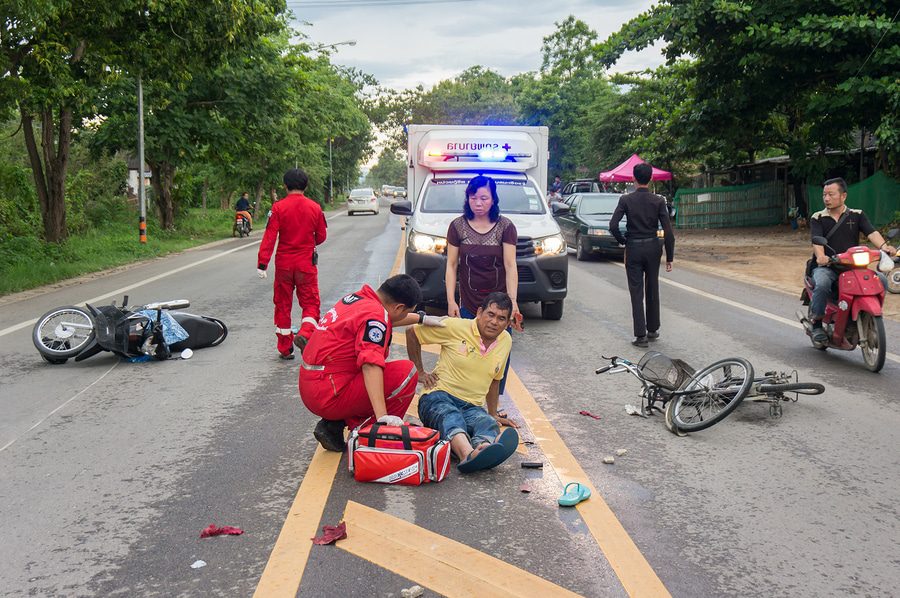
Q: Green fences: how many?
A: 2